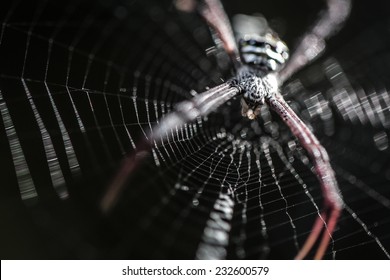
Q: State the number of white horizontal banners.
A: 1